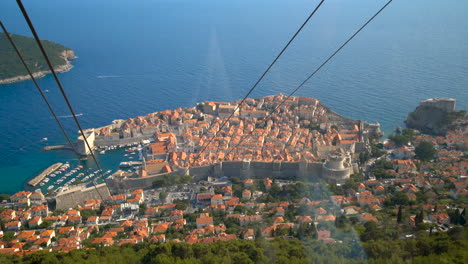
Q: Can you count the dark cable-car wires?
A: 4